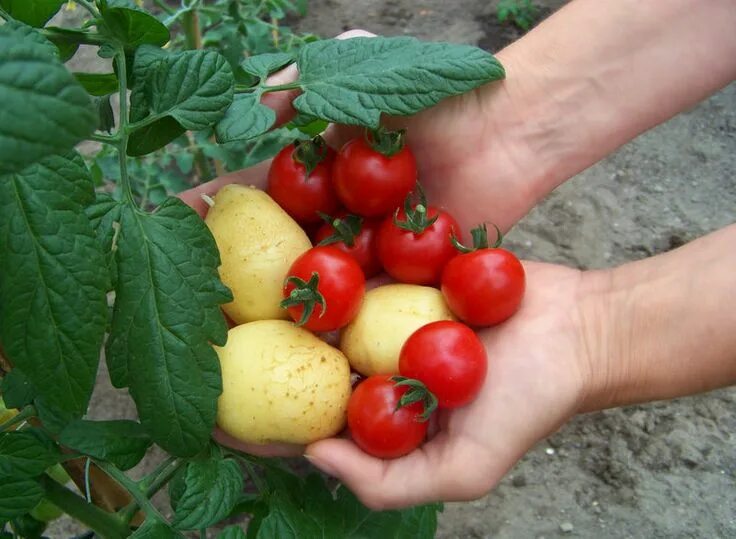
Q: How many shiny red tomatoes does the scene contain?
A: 8